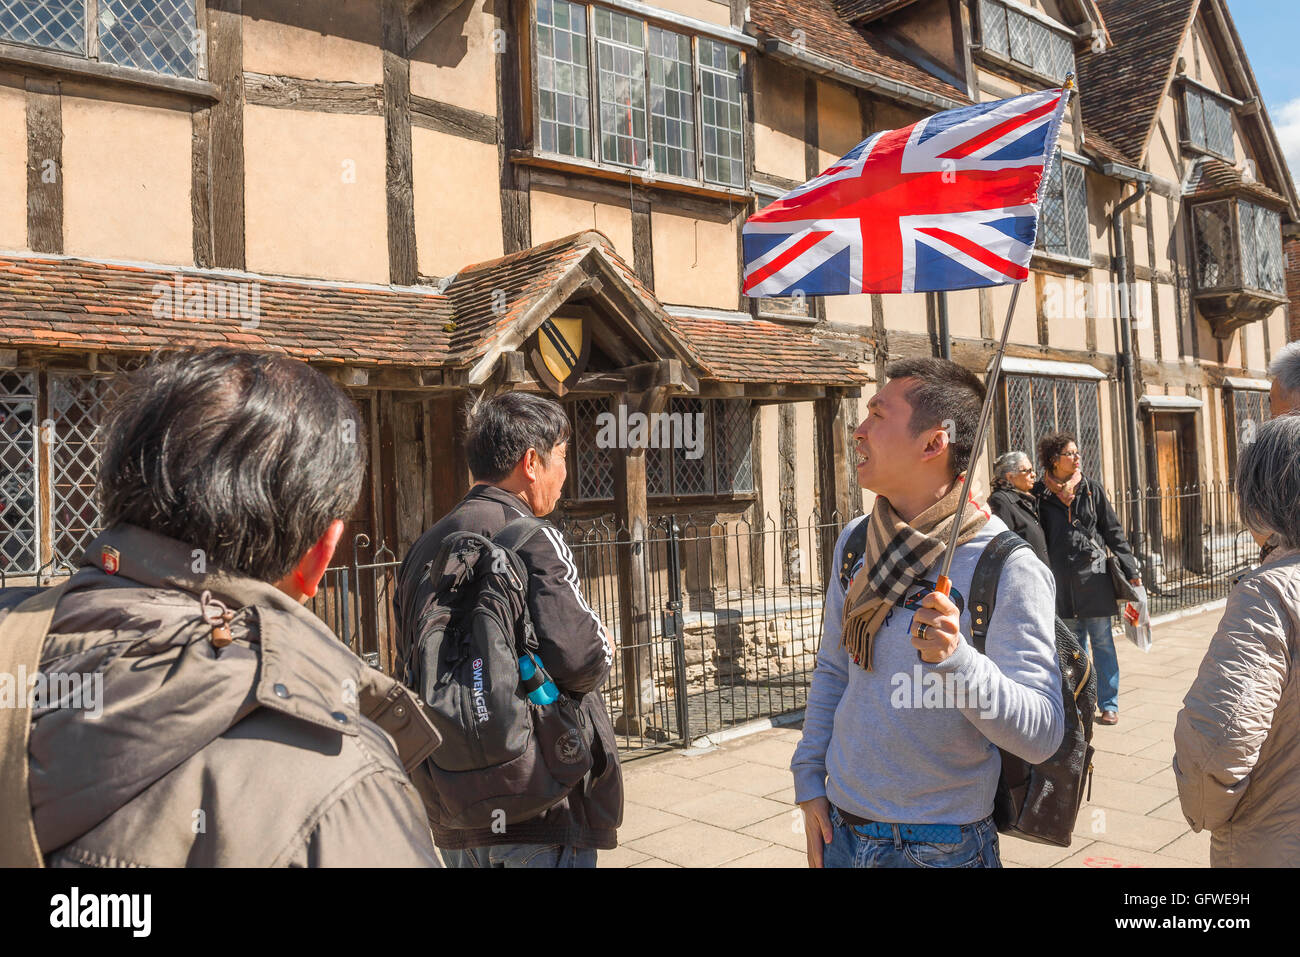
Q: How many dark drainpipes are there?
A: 2